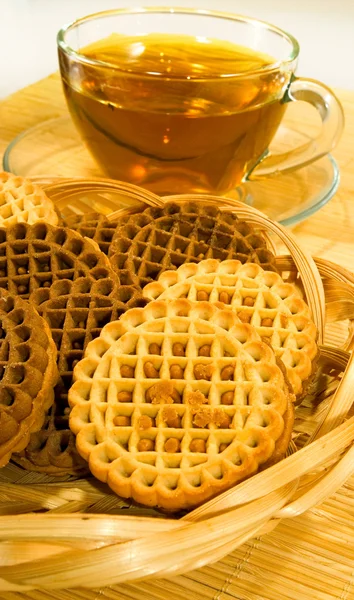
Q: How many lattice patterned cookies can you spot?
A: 8